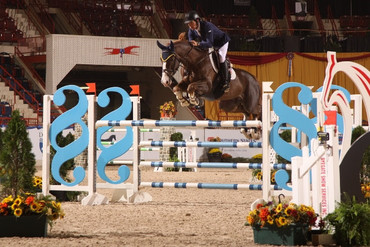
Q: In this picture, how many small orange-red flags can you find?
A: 3